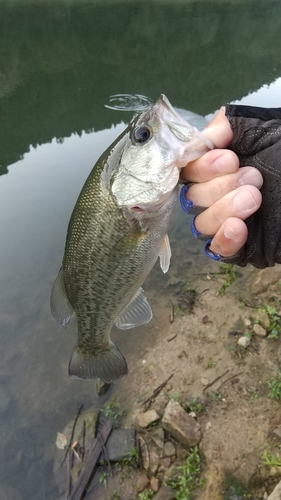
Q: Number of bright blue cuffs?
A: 3